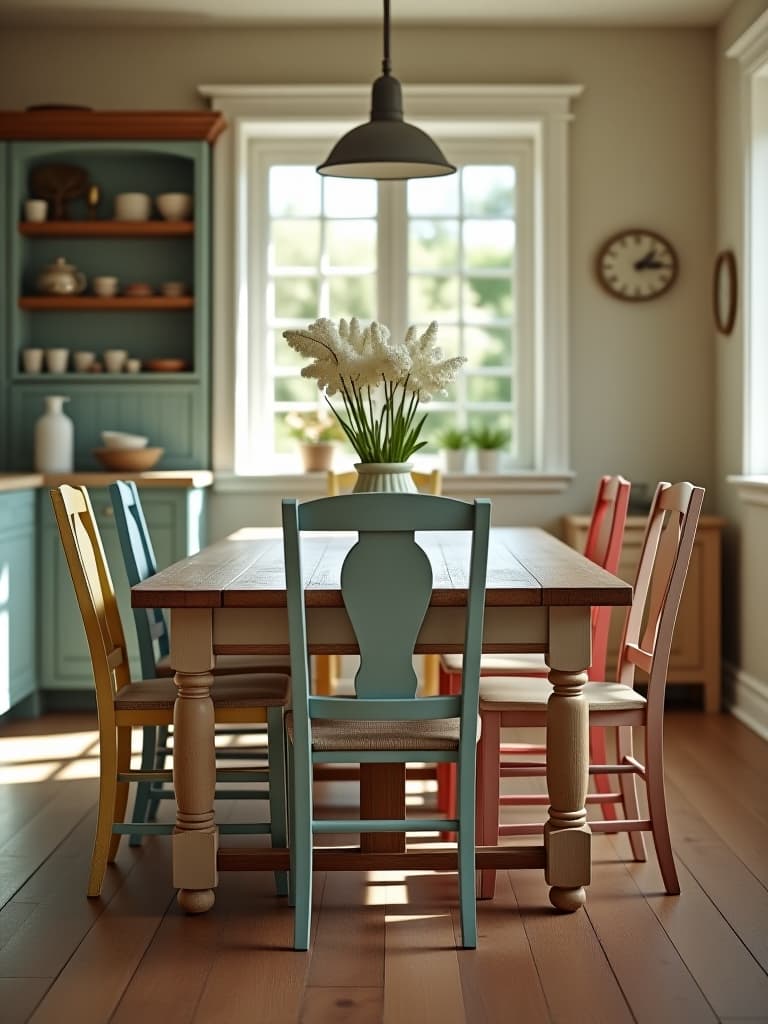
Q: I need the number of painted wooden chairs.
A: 6